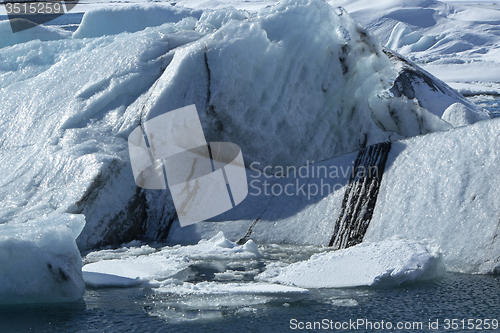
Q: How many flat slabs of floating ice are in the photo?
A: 3